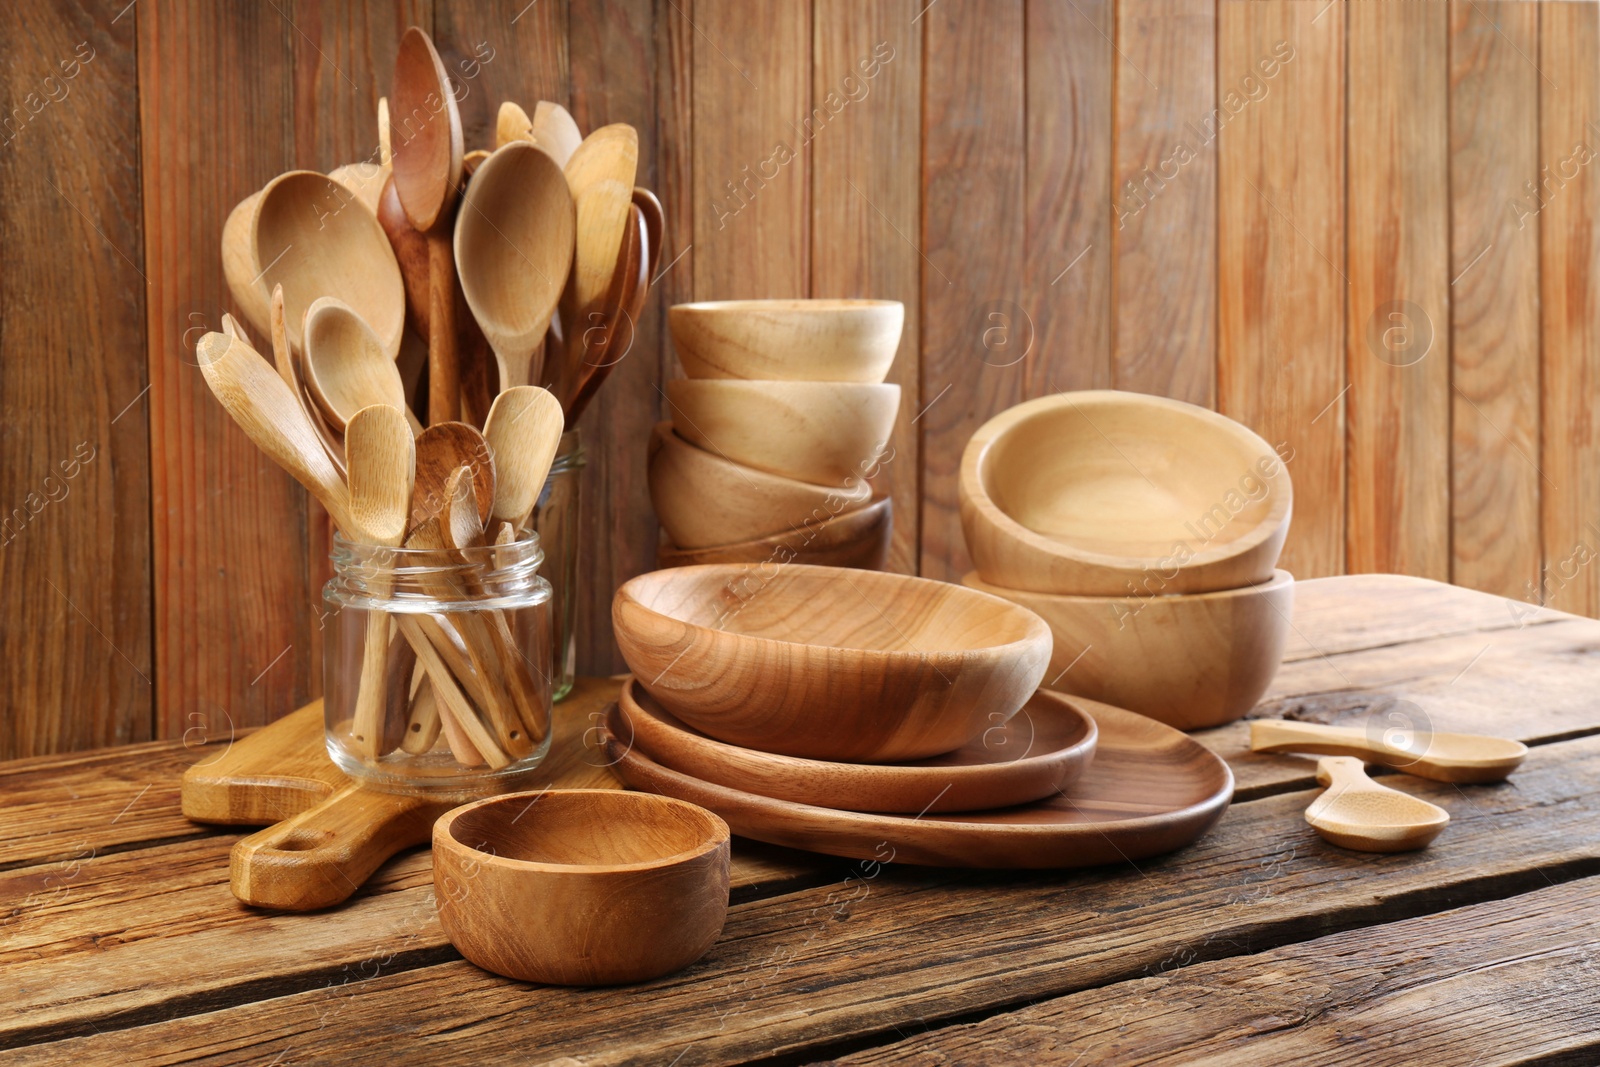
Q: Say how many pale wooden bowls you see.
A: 5